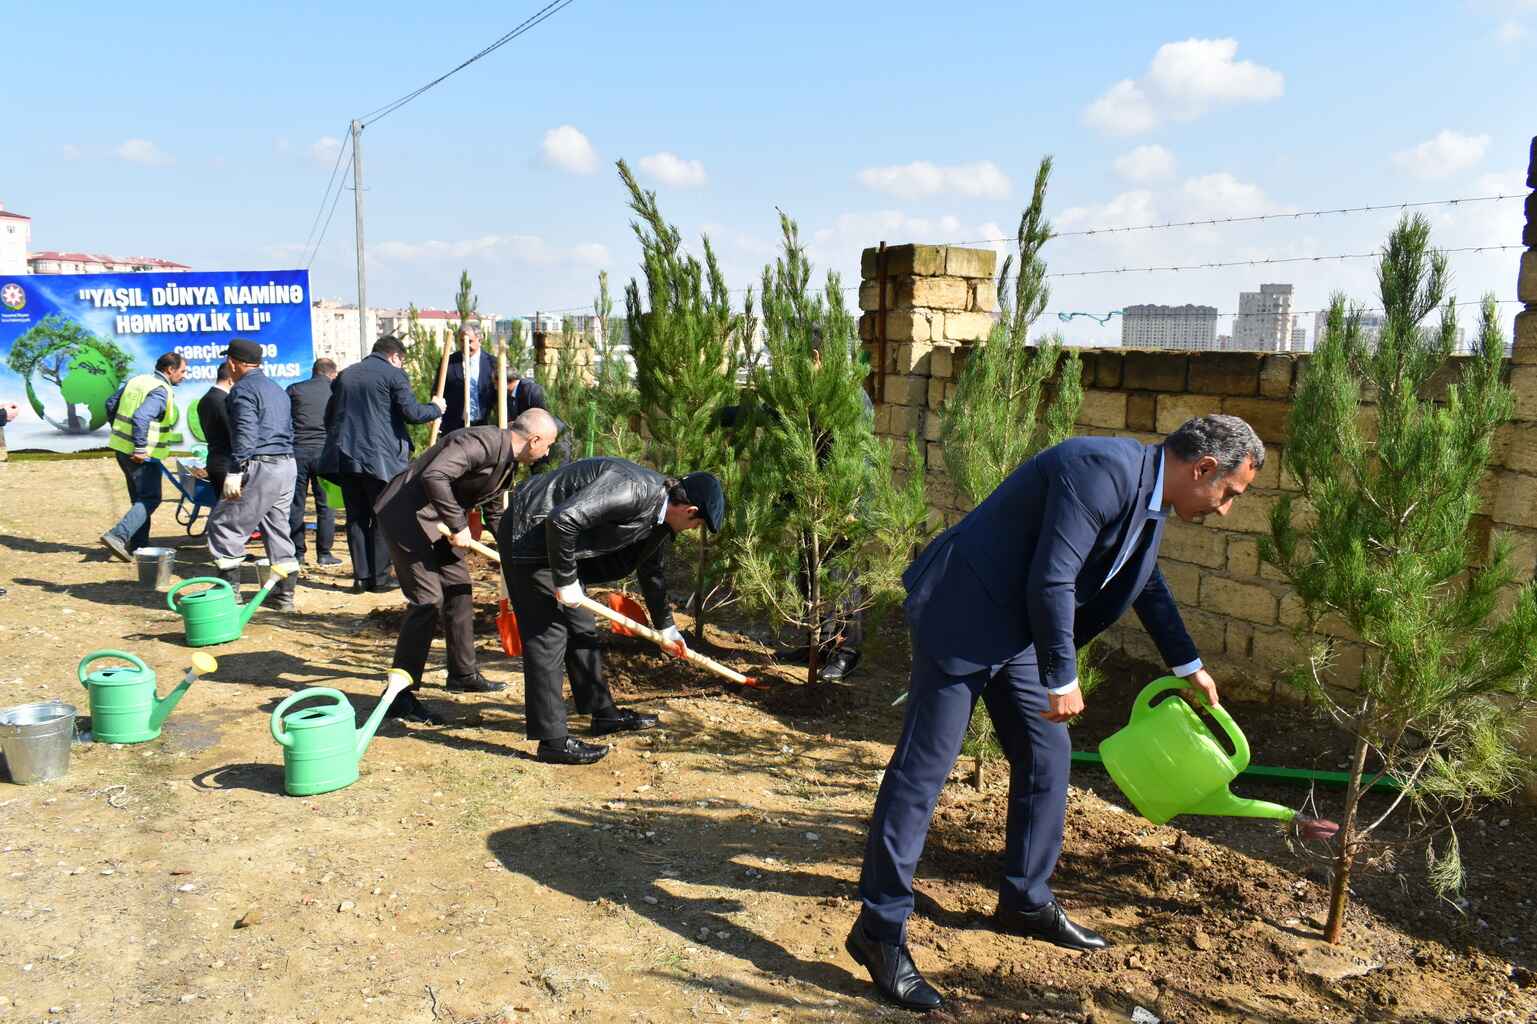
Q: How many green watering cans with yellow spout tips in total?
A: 3